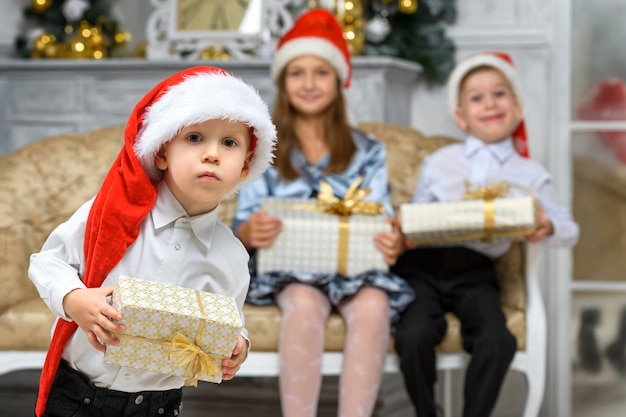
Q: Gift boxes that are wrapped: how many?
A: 3